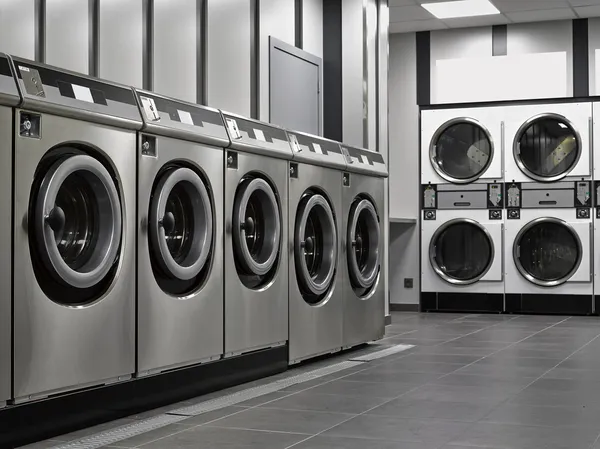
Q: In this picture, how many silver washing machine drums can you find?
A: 5